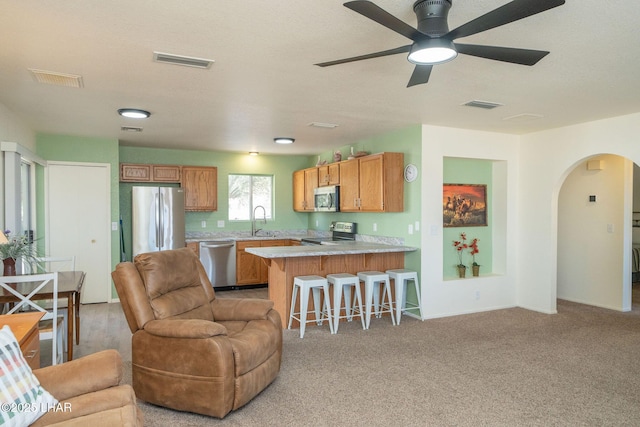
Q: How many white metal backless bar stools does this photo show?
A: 4